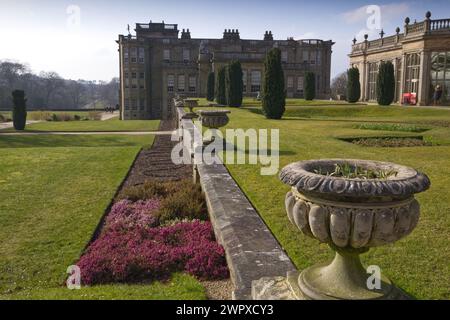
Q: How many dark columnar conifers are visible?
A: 8